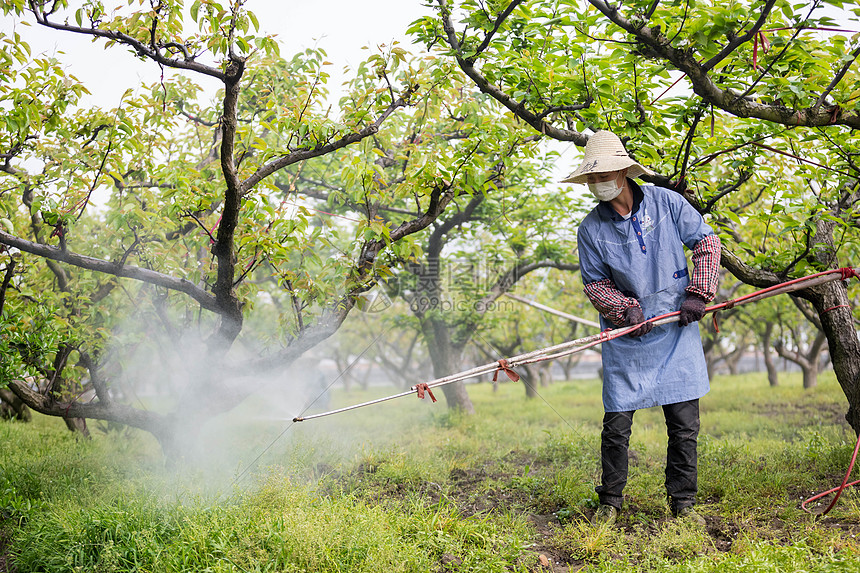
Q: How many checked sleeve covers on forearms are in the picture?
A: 2